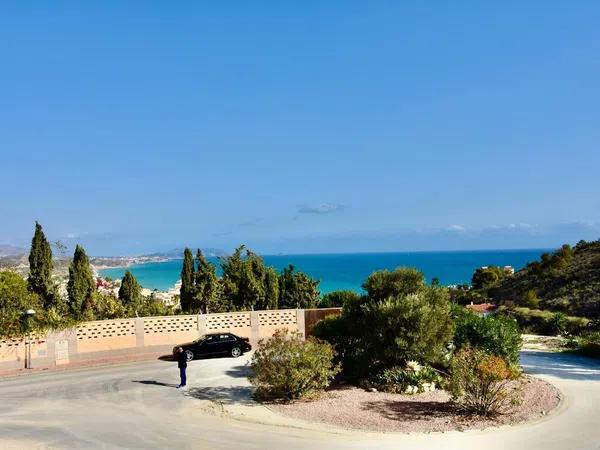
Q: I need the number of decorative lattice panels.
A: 5